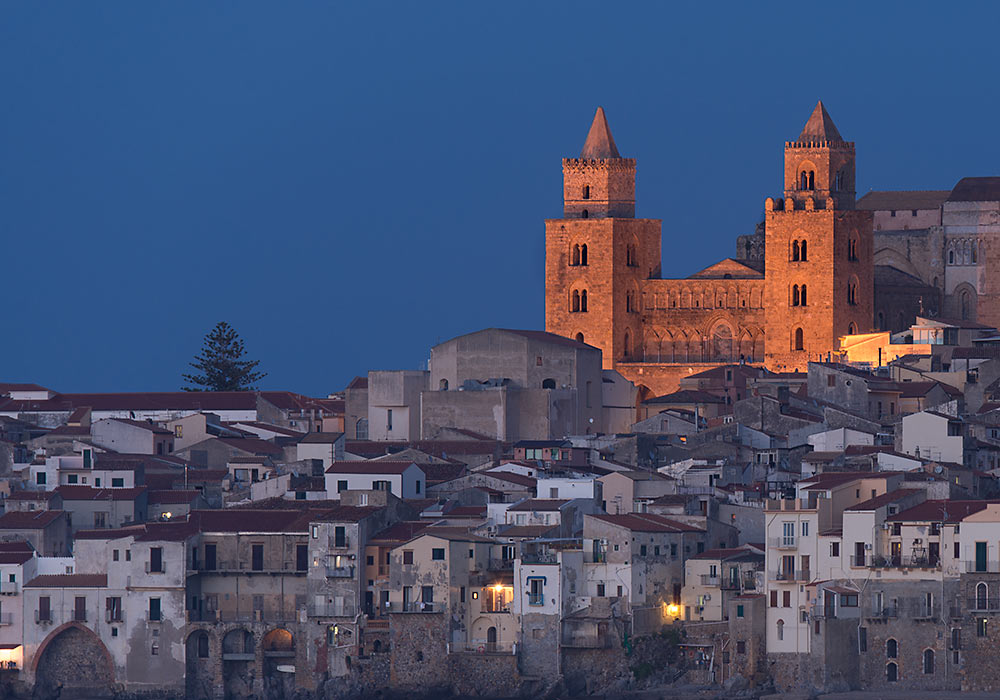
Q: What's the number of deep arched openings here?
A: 4